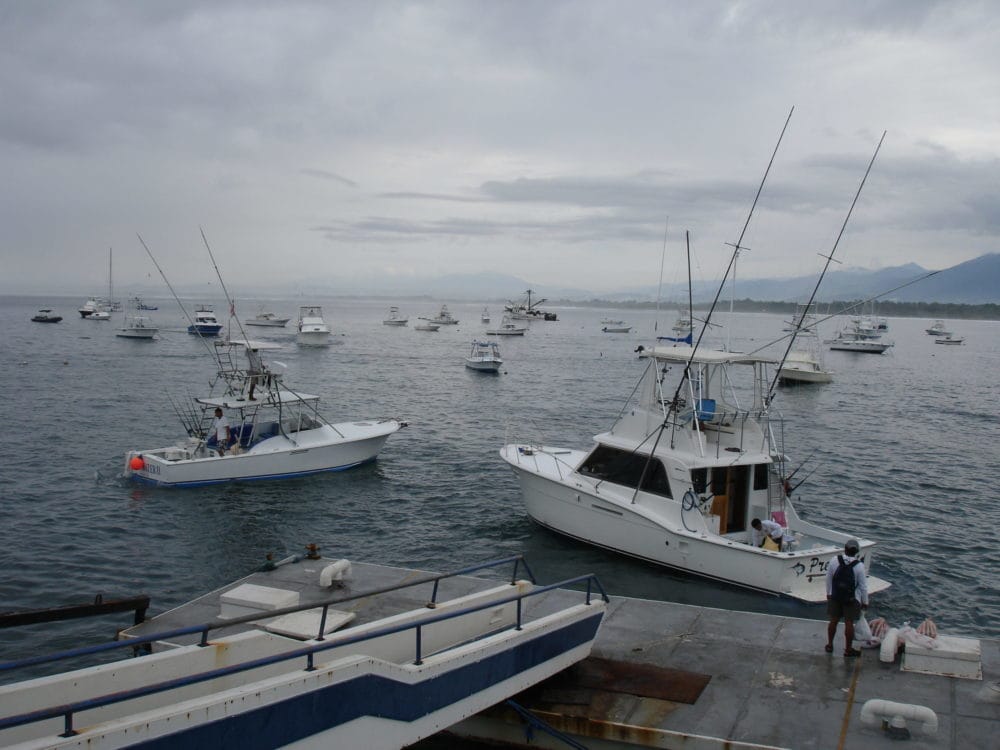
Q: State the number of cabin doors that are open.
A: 1